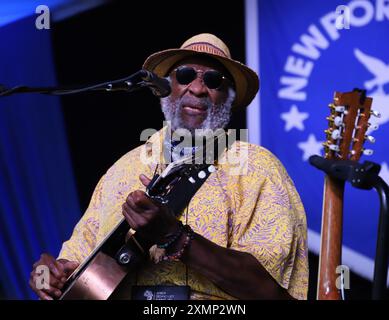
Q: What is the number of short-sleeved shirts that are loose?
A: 1